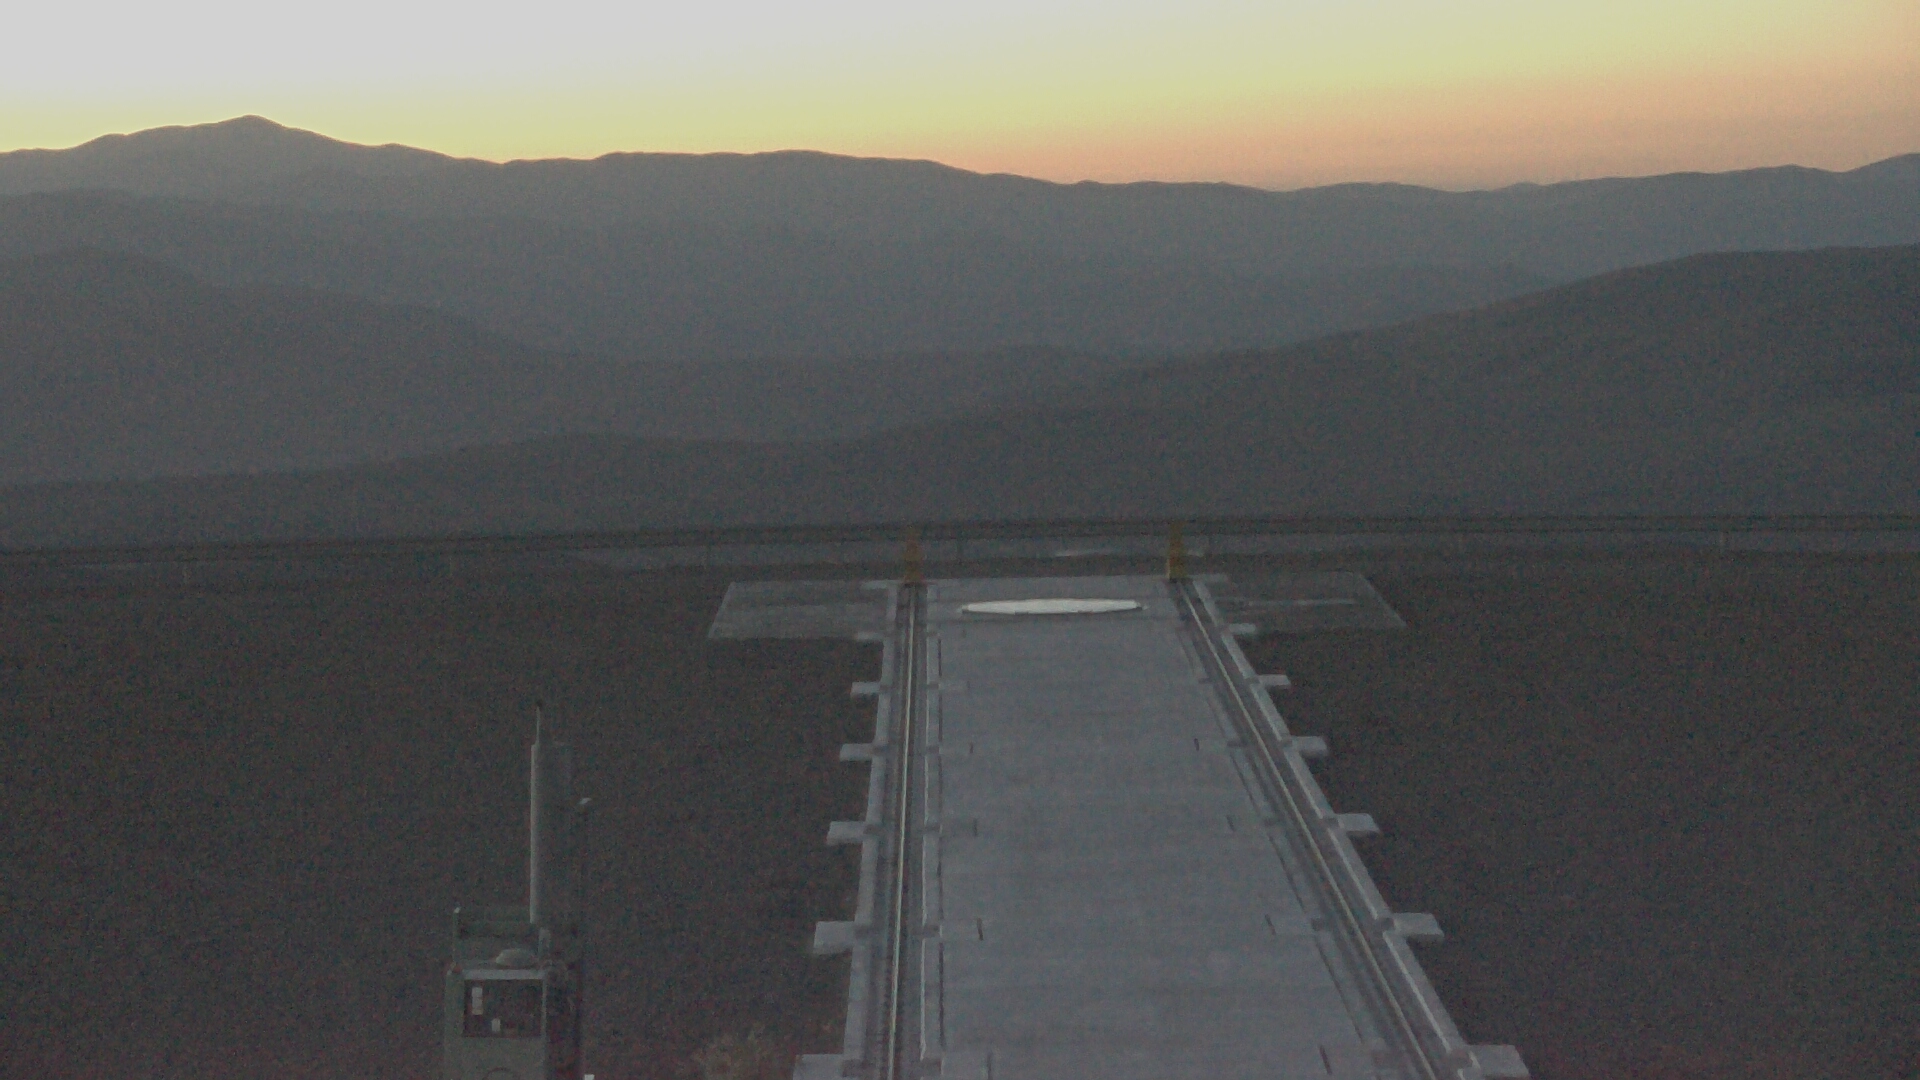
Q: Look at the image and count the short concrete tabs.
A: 12